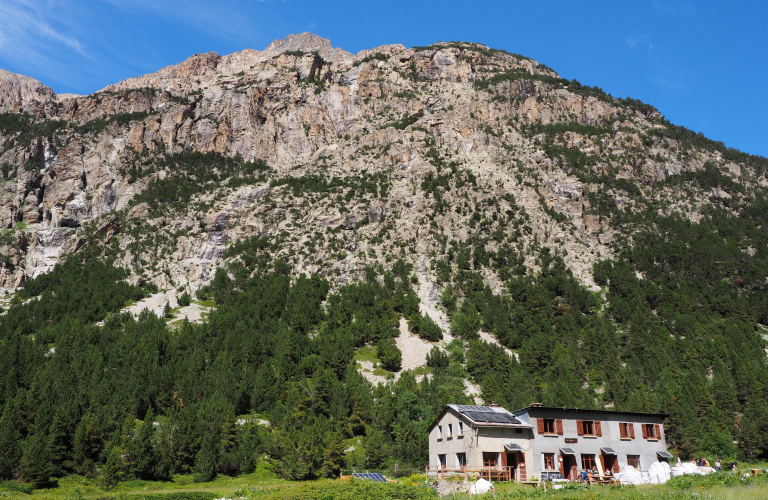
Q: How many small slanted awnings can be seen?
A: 4